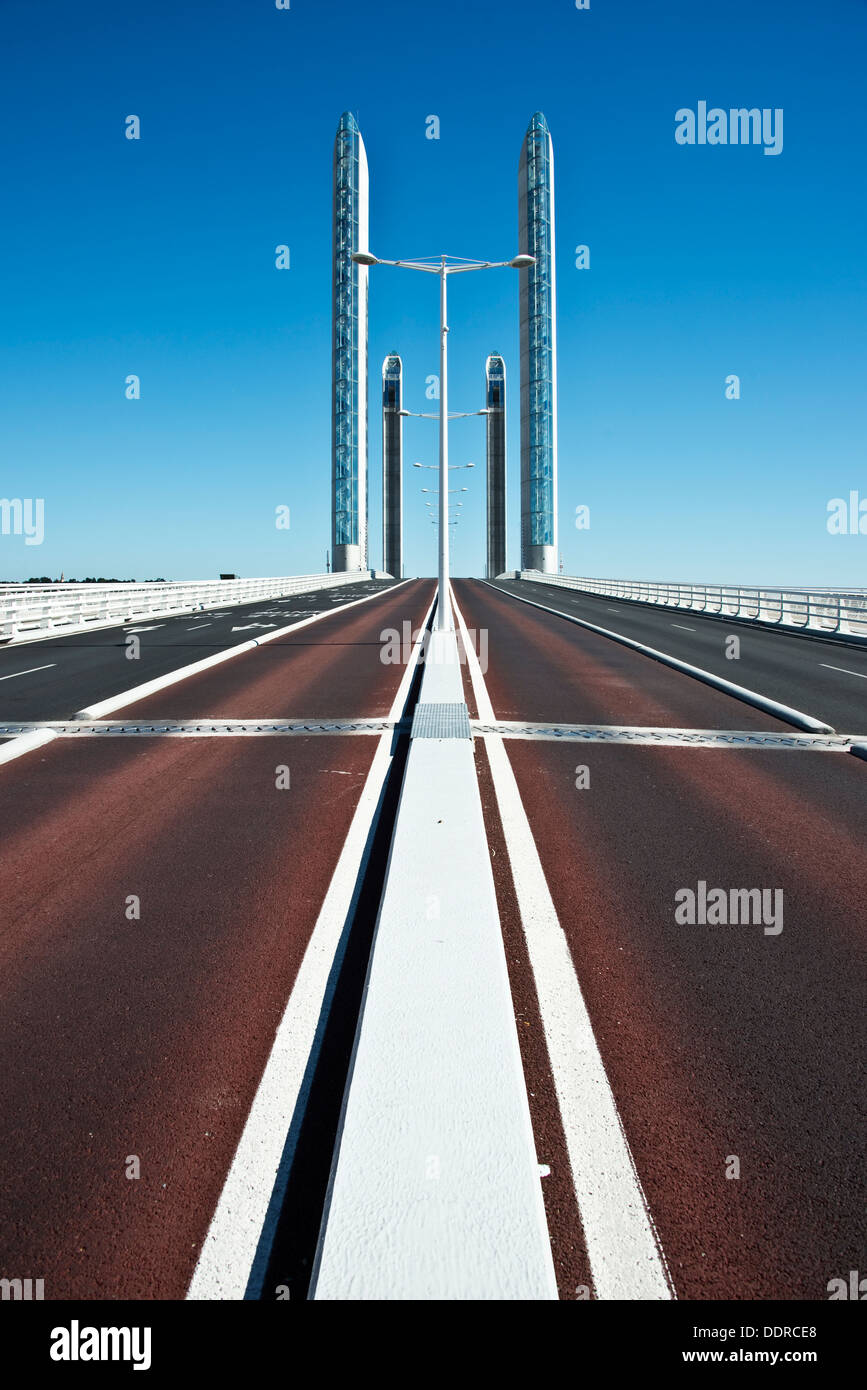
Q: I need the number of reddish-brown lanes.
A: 2